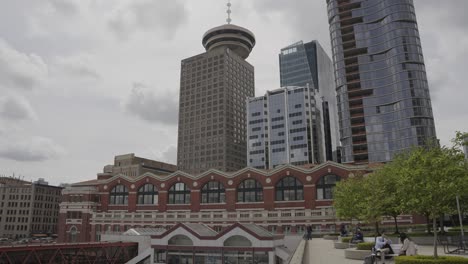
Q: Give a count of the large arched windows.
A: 7